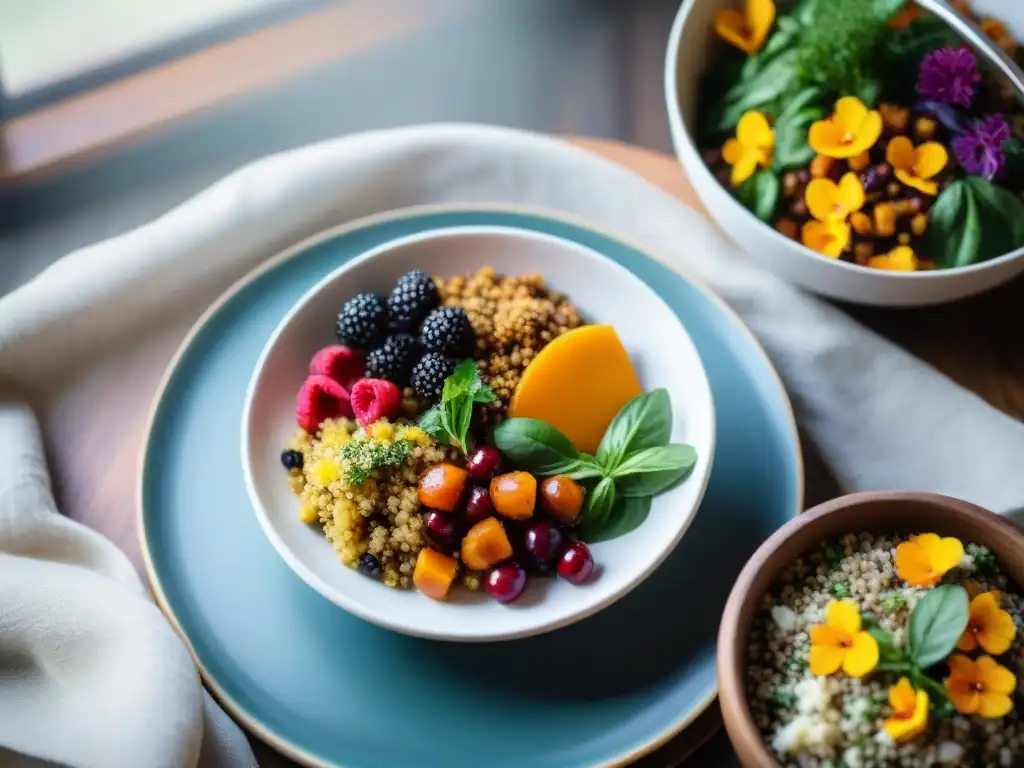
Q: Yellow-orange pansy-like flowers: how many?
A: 12